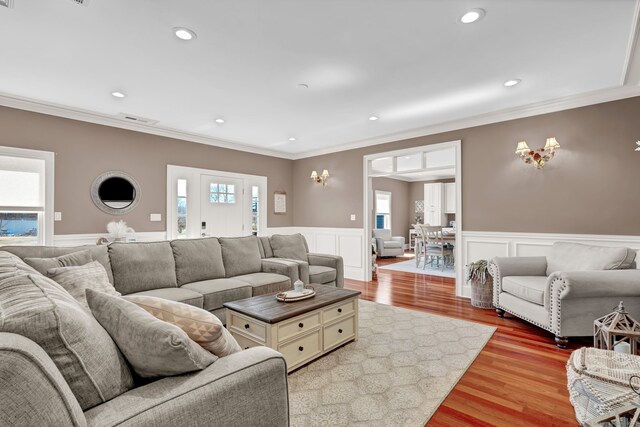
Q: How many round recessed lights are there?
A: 7